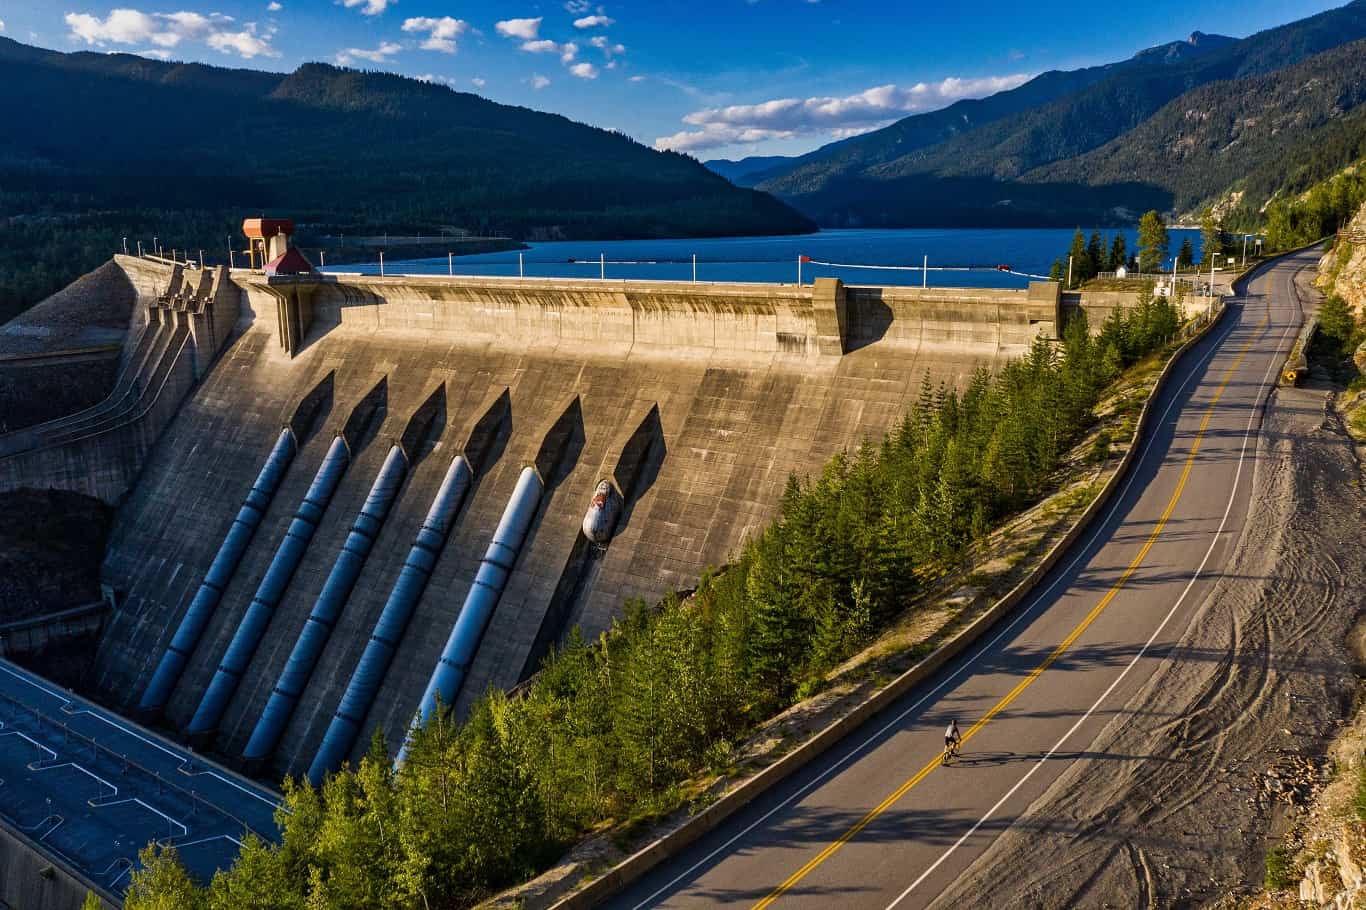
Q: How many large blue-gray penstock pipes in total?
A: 5